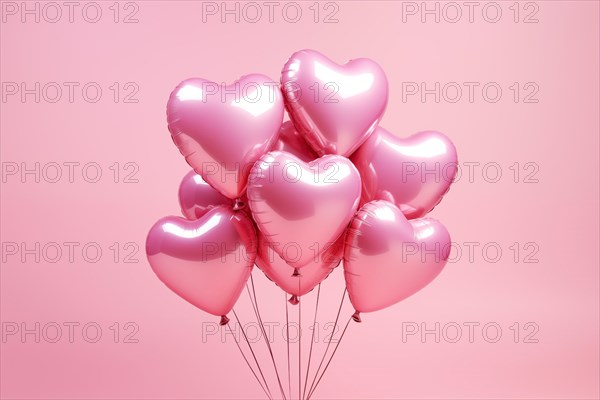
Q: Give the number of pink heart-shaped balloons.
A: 9